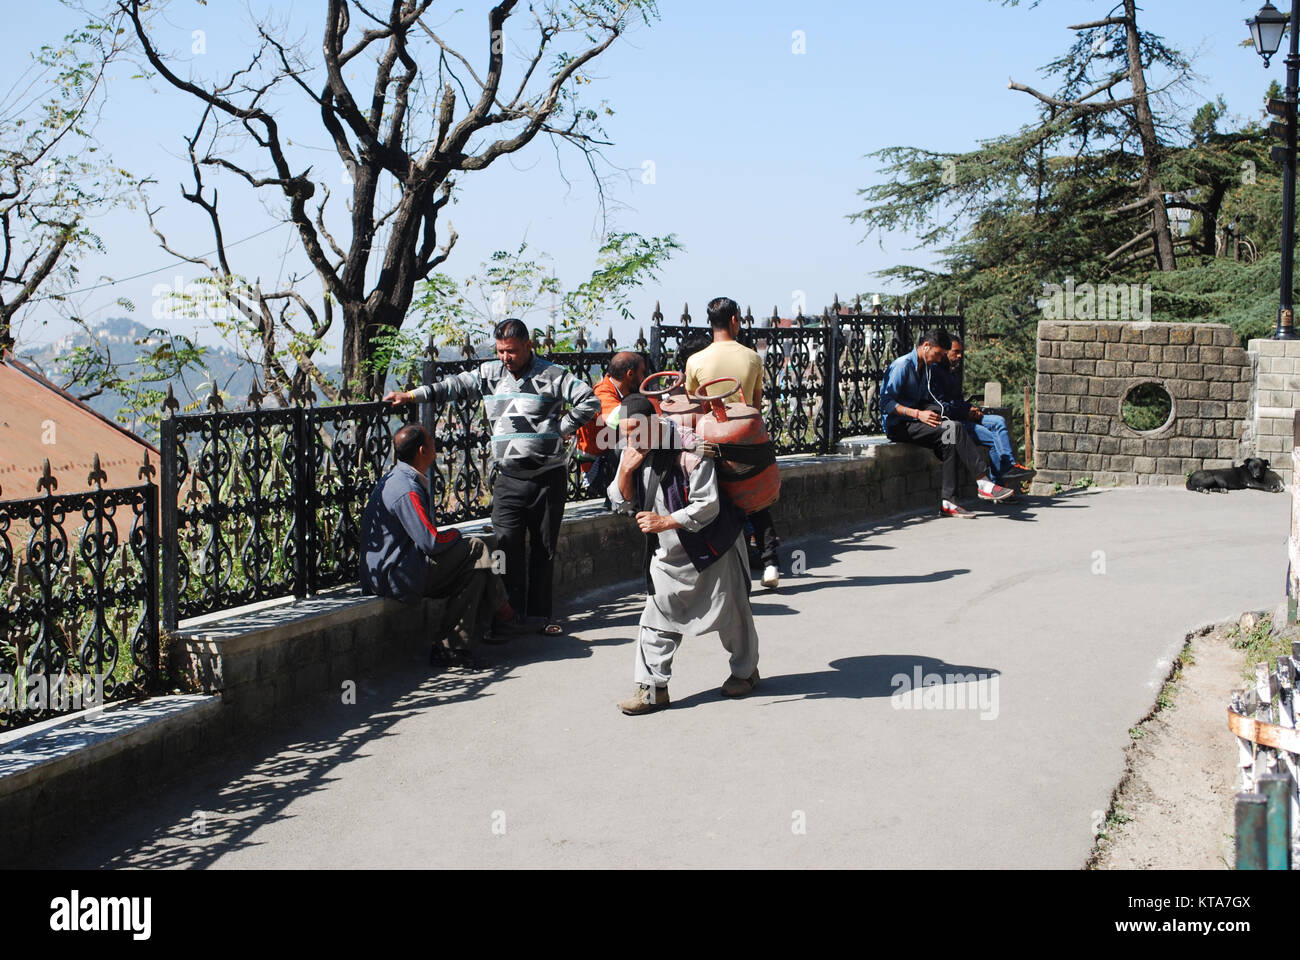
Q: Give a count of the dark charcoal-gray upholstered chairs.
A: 0